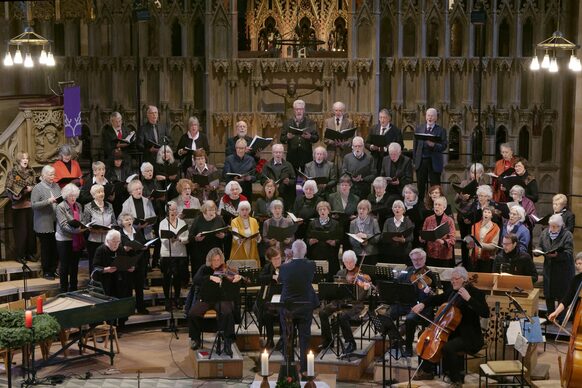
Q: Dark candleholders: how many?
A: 2